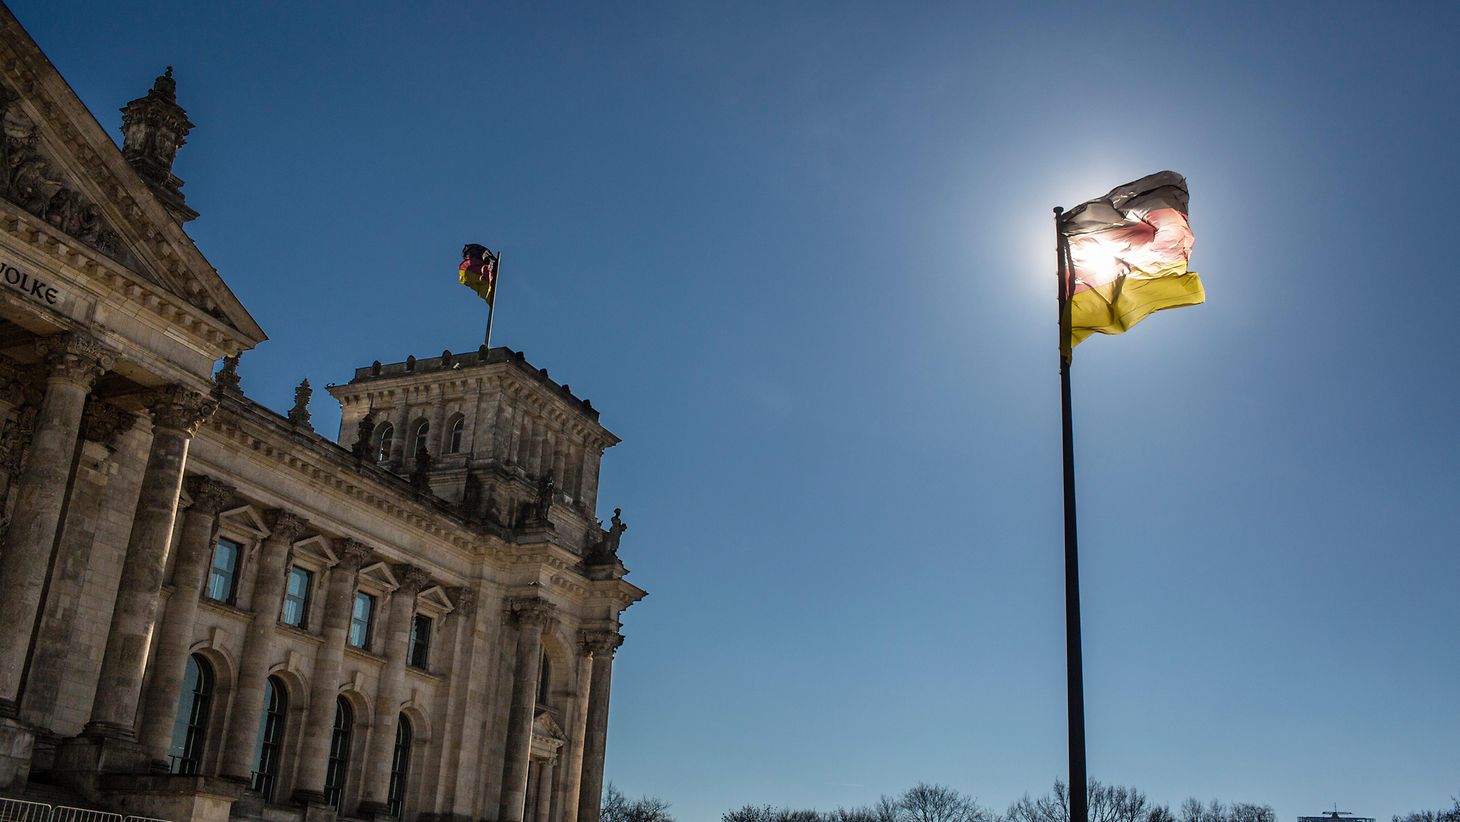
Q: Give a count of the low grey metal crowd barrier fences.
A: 3